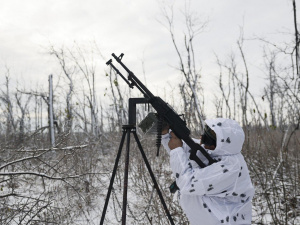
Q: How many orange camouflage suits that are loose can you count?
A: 0